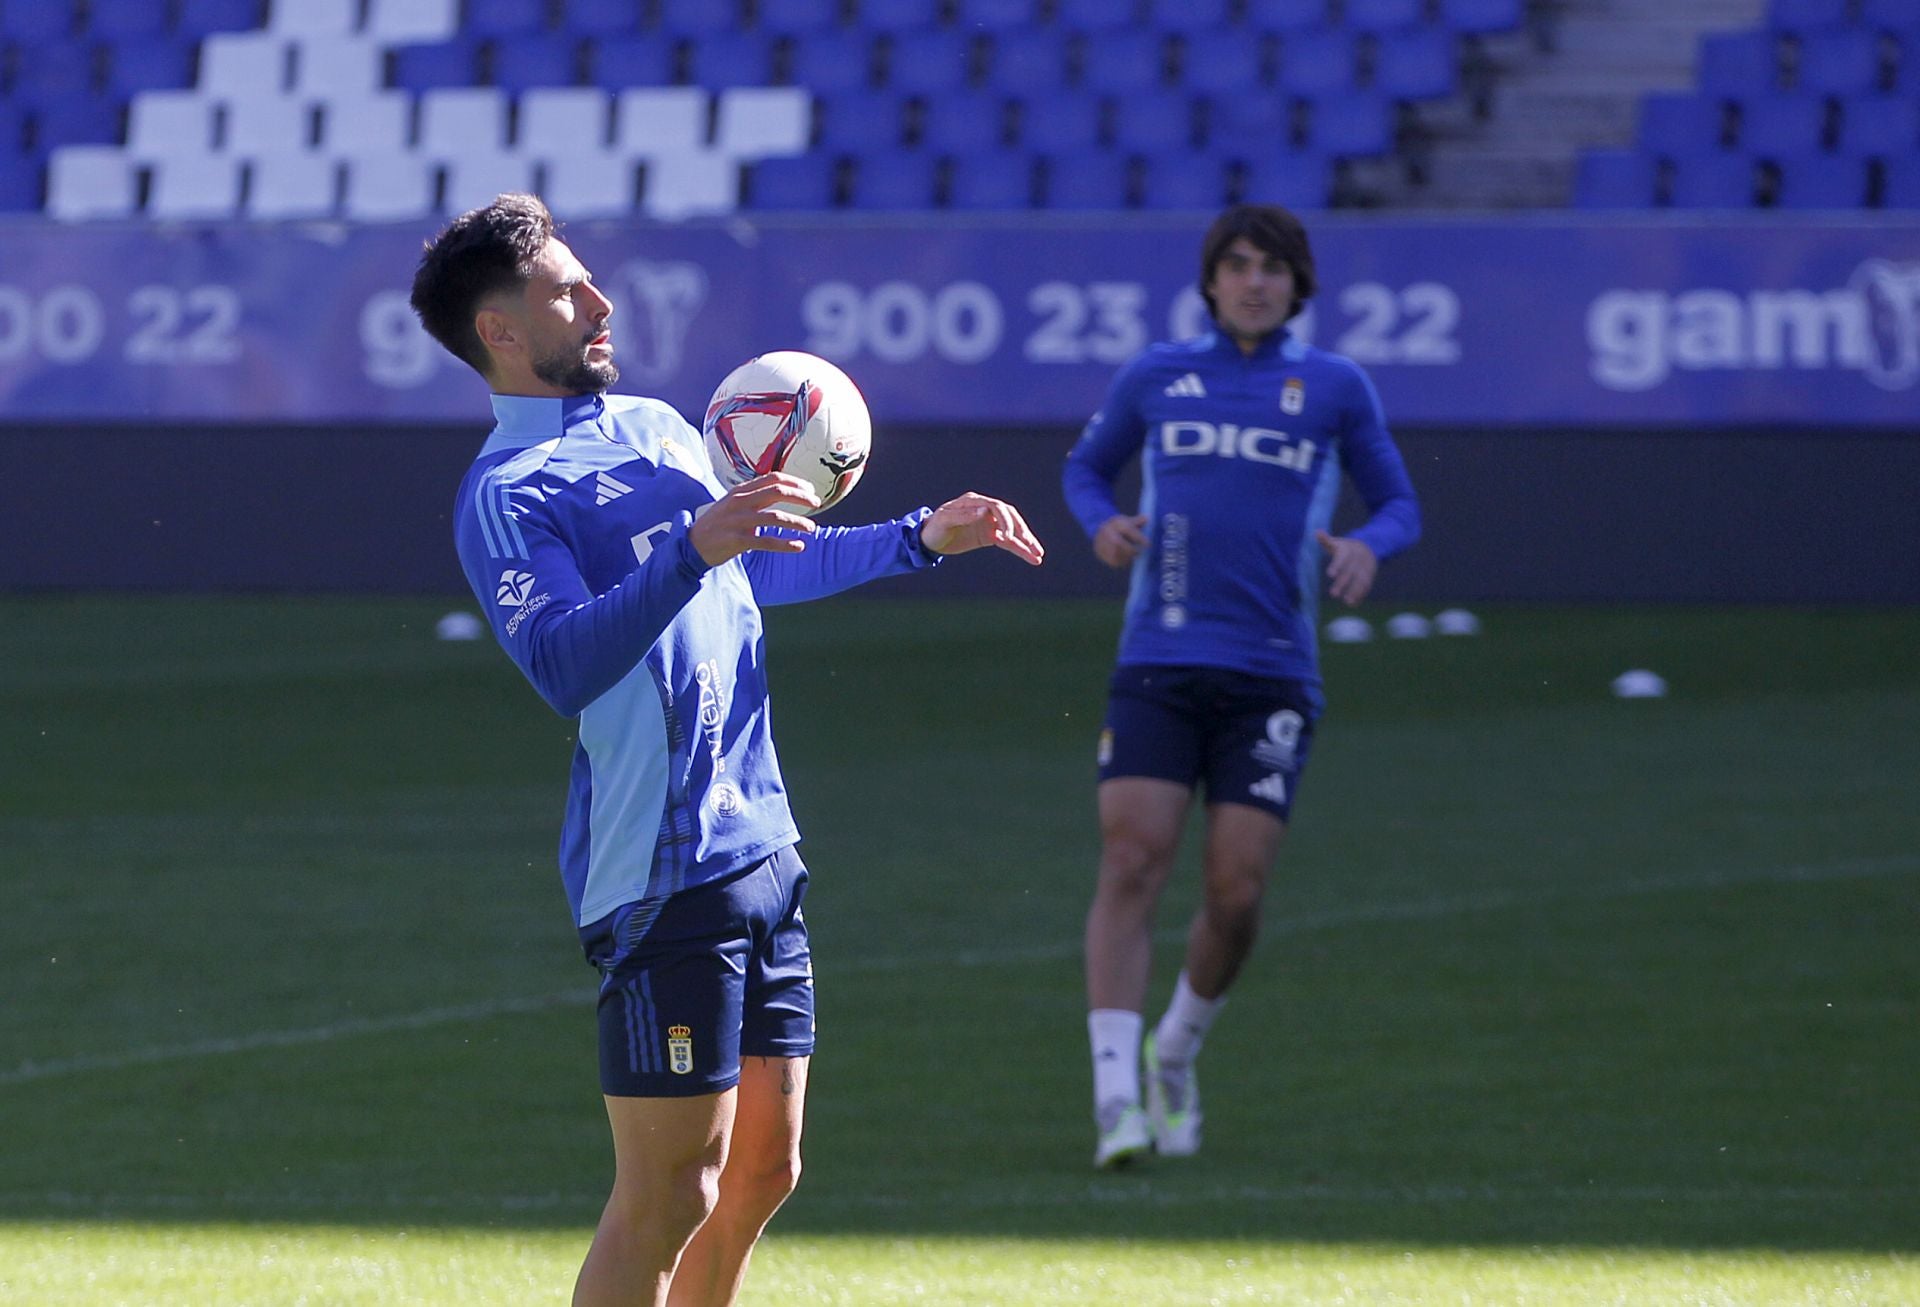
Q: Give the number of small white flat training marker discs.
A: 5